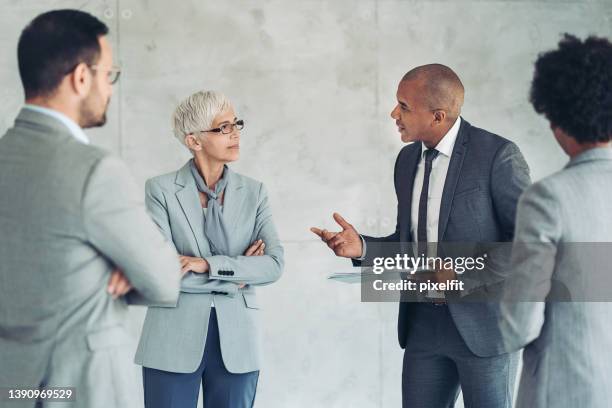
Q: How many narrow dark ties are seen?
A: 1